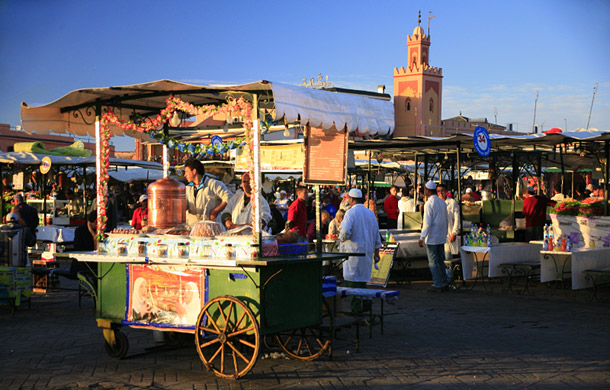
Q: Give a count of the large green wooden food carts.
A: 1